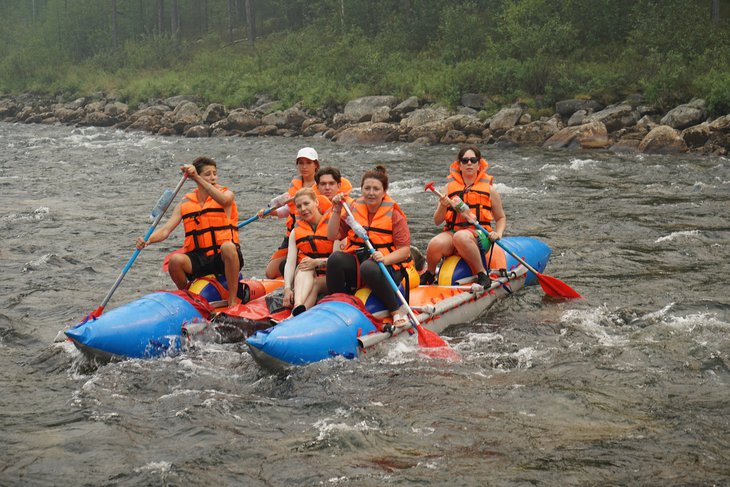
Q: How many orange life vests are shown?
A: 6